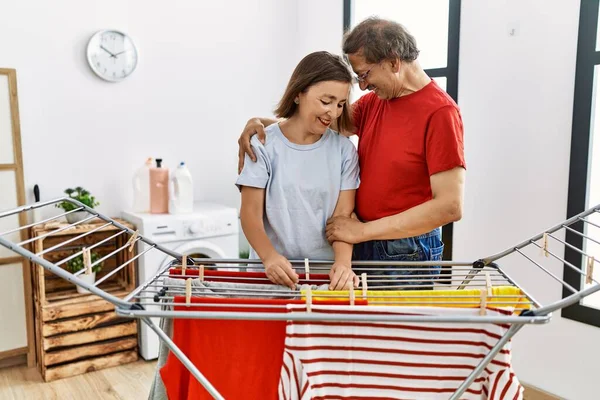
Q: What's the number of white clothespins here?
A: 13